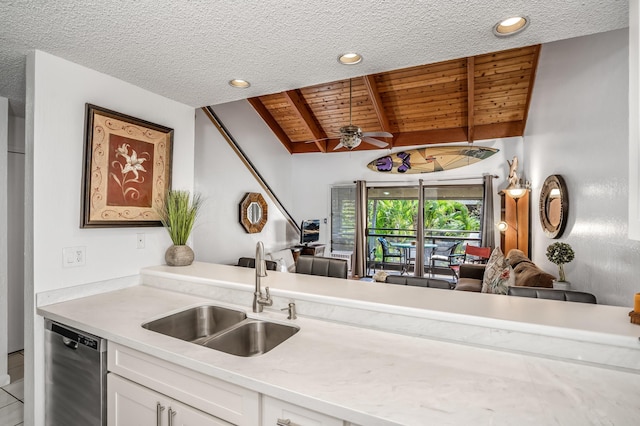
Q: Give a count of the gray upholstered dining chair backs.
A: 4